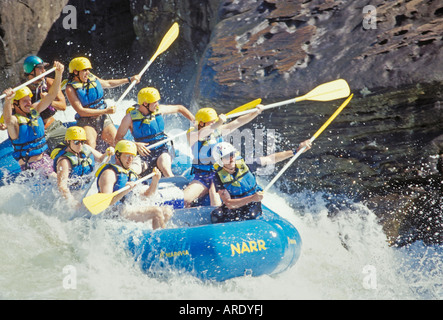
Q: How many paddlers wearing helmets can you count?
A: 8